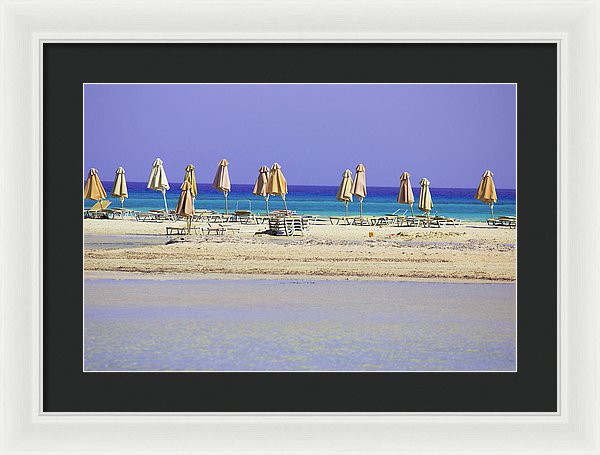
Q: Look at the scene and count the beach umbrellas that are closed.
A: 13